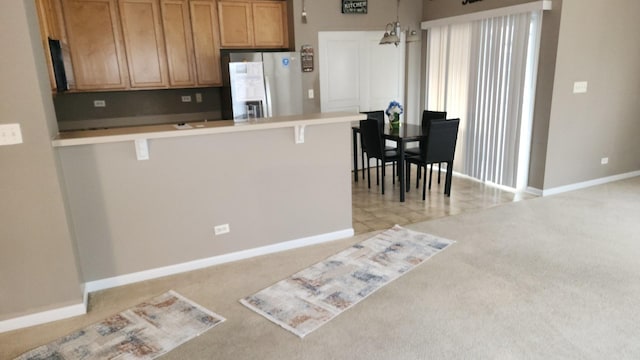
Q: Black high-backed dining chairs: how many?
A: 4